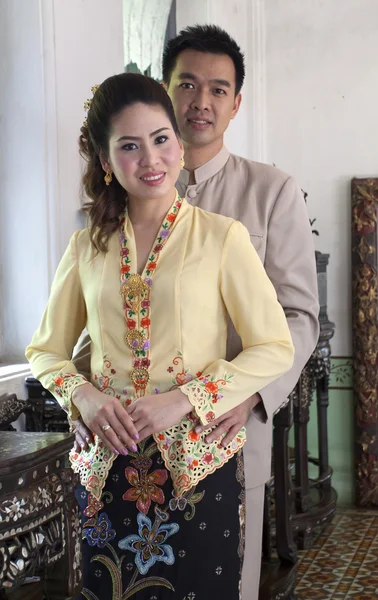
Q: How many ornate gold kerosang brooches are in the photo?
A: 3